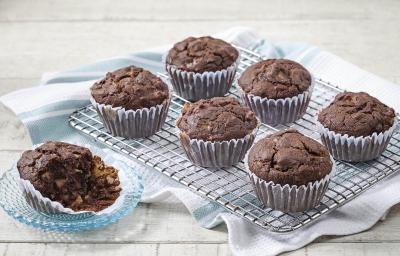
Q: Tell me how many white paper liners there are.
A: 7